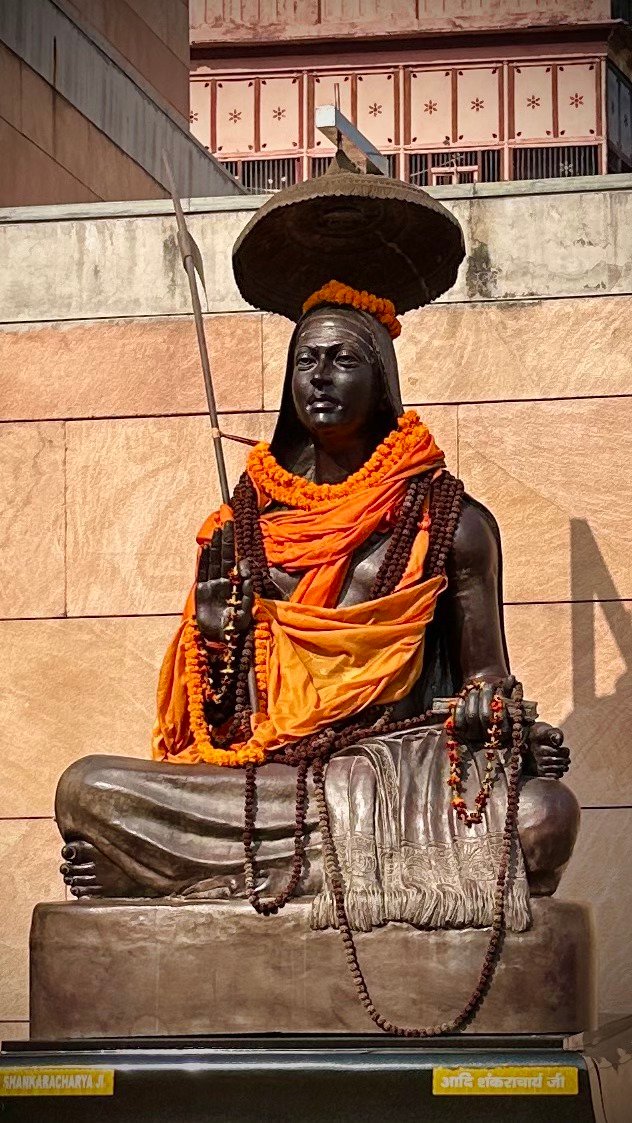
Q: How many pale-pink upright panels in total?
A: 9